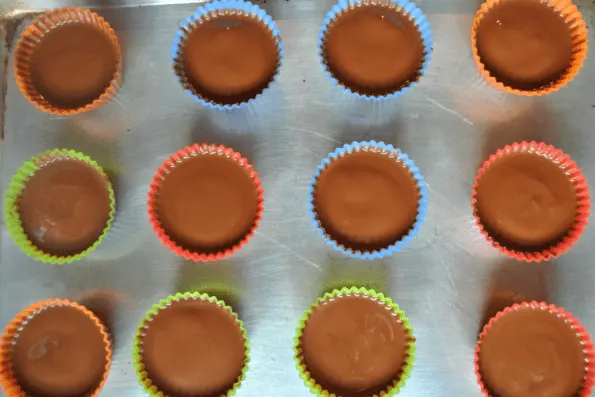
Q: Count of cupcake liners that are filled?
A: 12